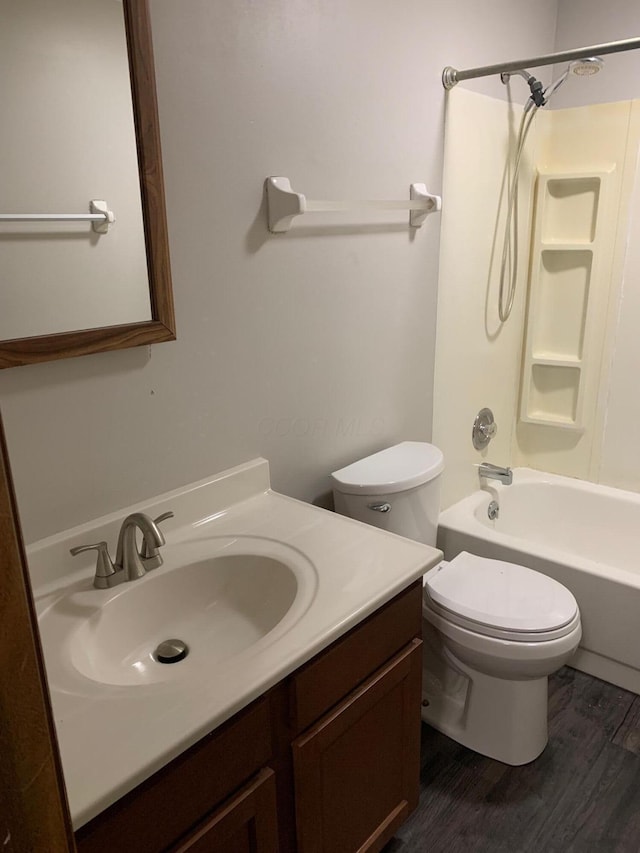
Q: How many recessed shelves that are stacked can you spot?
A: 3